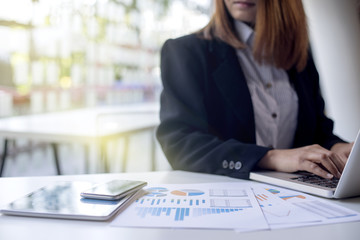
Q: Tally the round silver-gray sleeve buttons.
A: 3